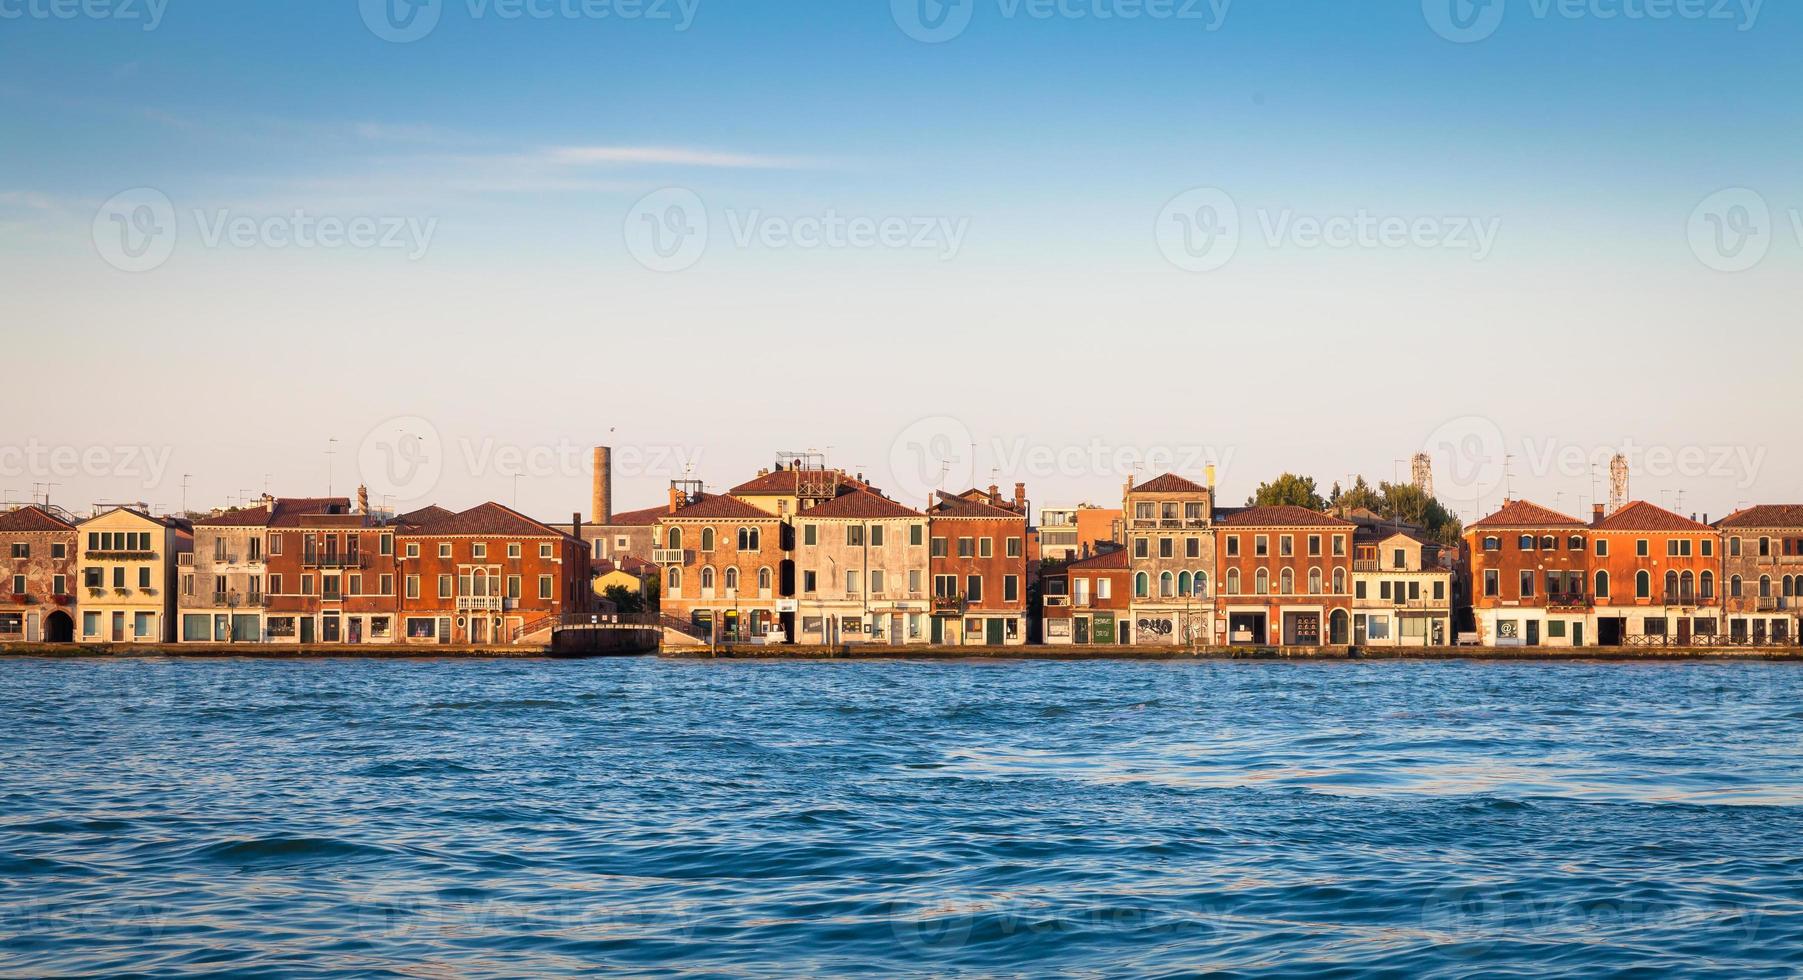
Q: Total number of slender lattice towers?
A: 2